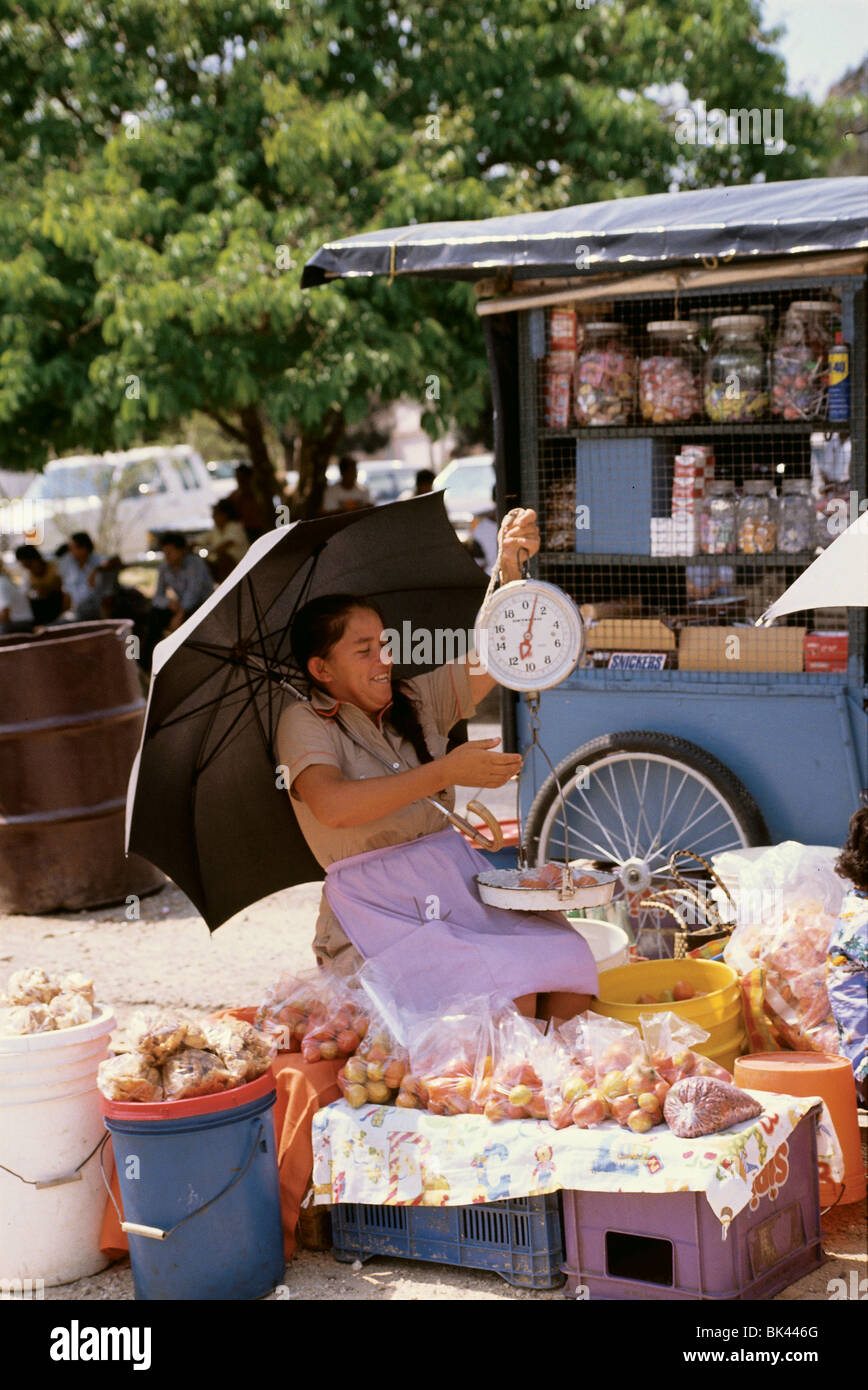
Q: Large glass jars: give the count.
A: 4